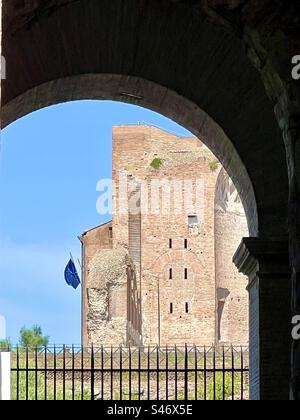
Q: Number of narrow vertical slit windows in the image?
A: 6